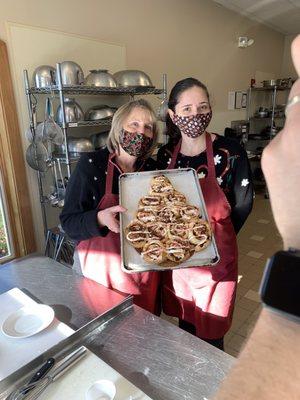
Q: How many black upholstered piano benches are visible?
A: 0